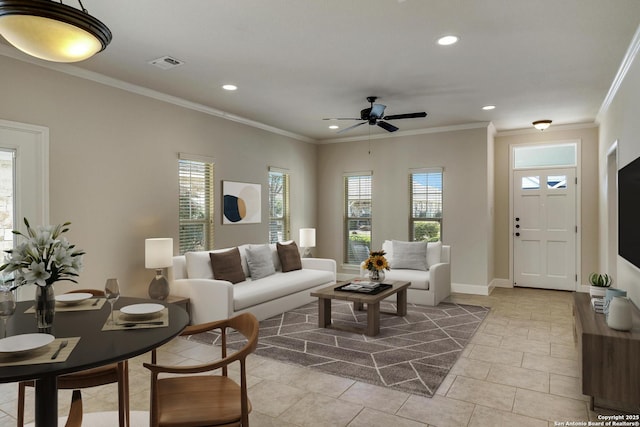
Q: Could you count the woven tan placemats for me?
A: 3